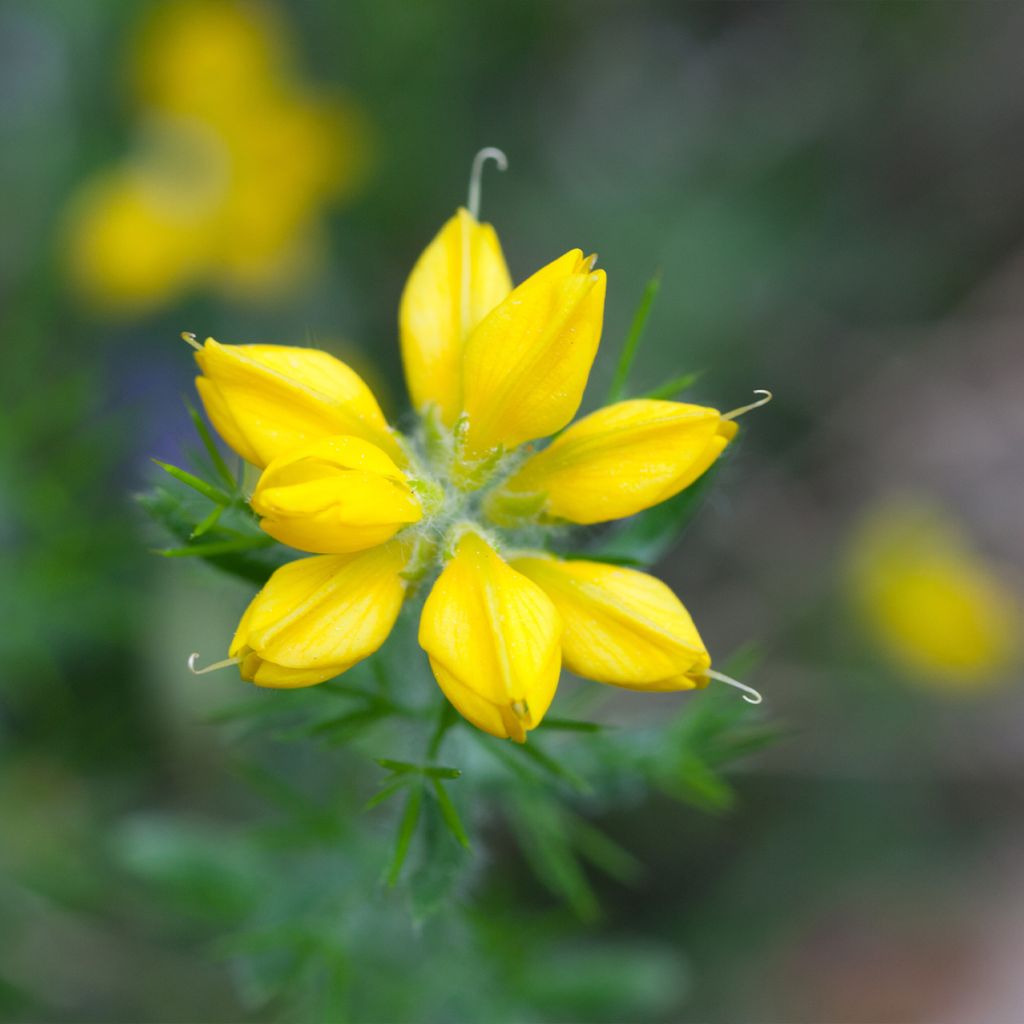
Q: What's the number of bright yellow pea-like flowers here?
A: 8